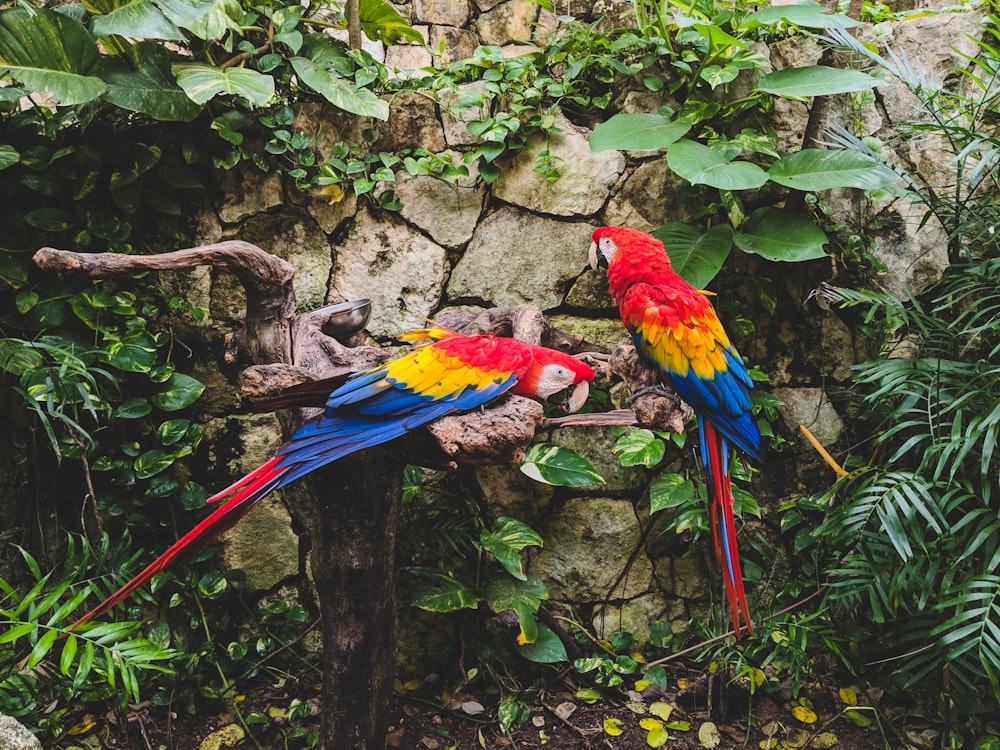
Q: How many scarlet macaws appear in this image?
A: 2